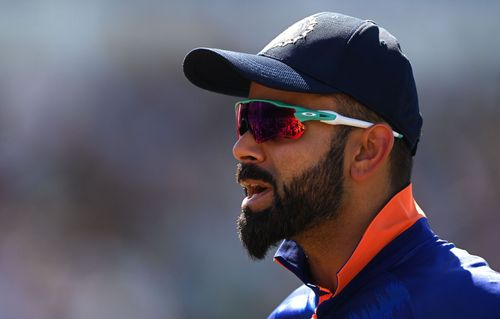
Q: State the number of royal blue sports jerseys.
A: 1